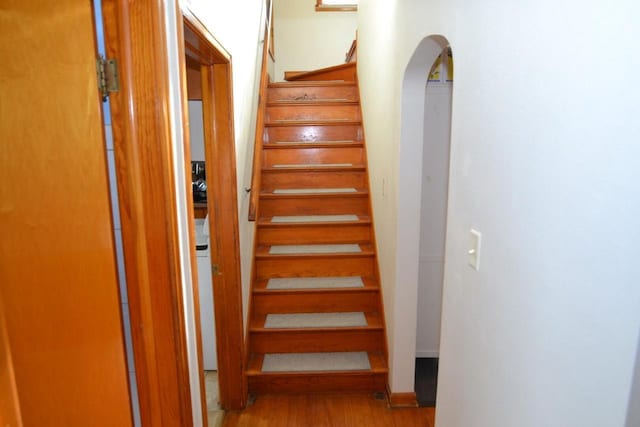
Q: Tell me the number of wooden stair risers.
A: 12